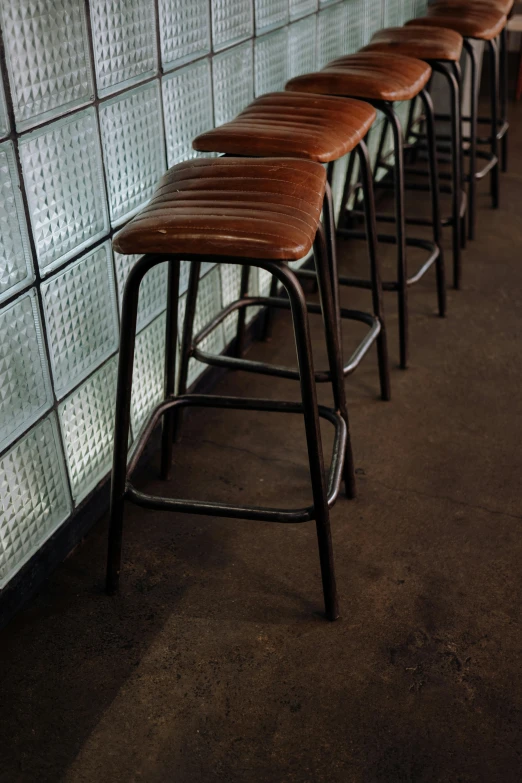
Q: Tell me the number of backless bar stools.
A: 6